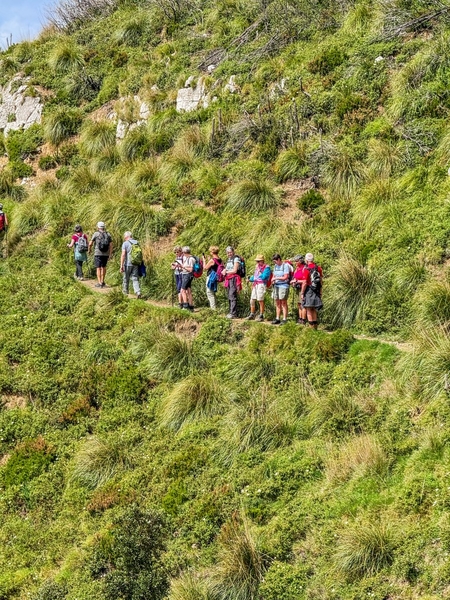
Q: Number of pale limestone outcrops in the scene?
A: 3